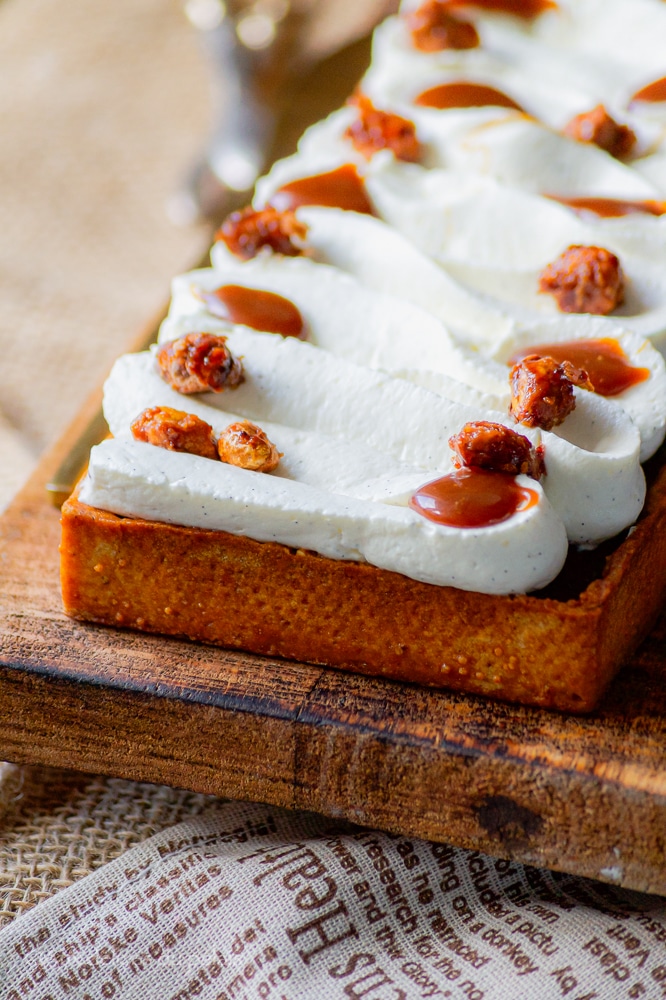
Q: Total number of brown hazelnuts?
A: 10